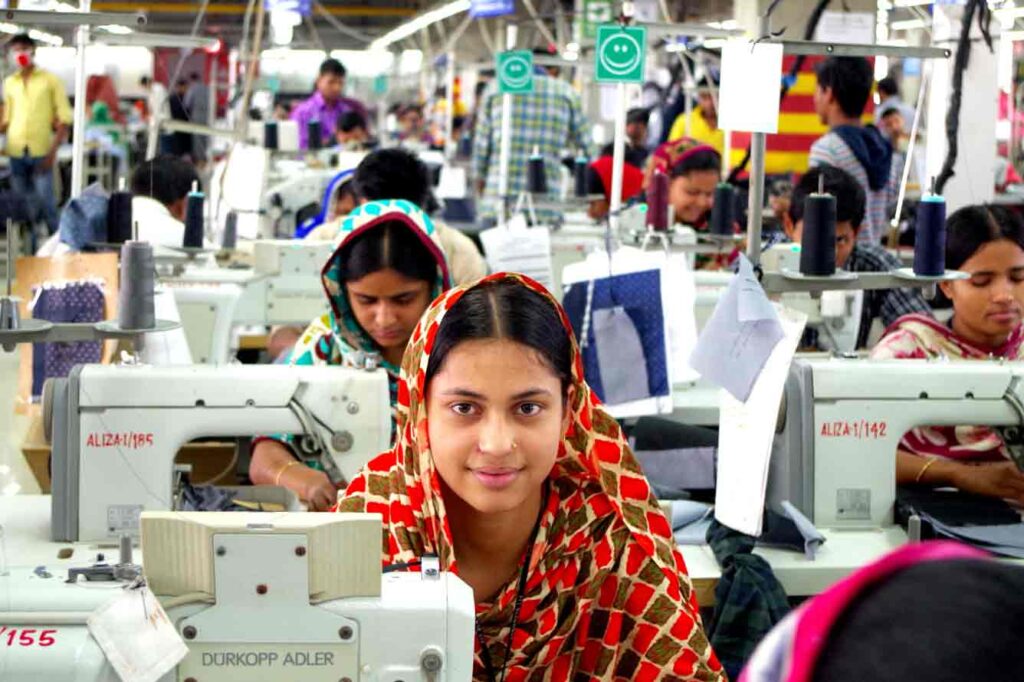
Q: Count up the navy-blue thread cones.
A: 1